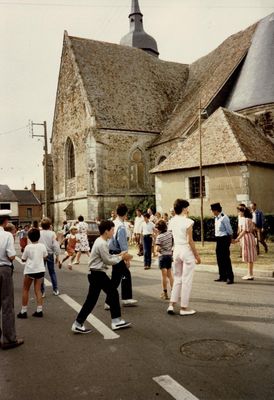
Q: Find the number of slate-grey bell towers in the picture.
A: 1